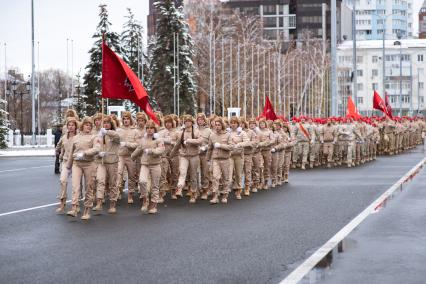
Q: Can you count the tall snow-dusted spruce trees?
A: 3